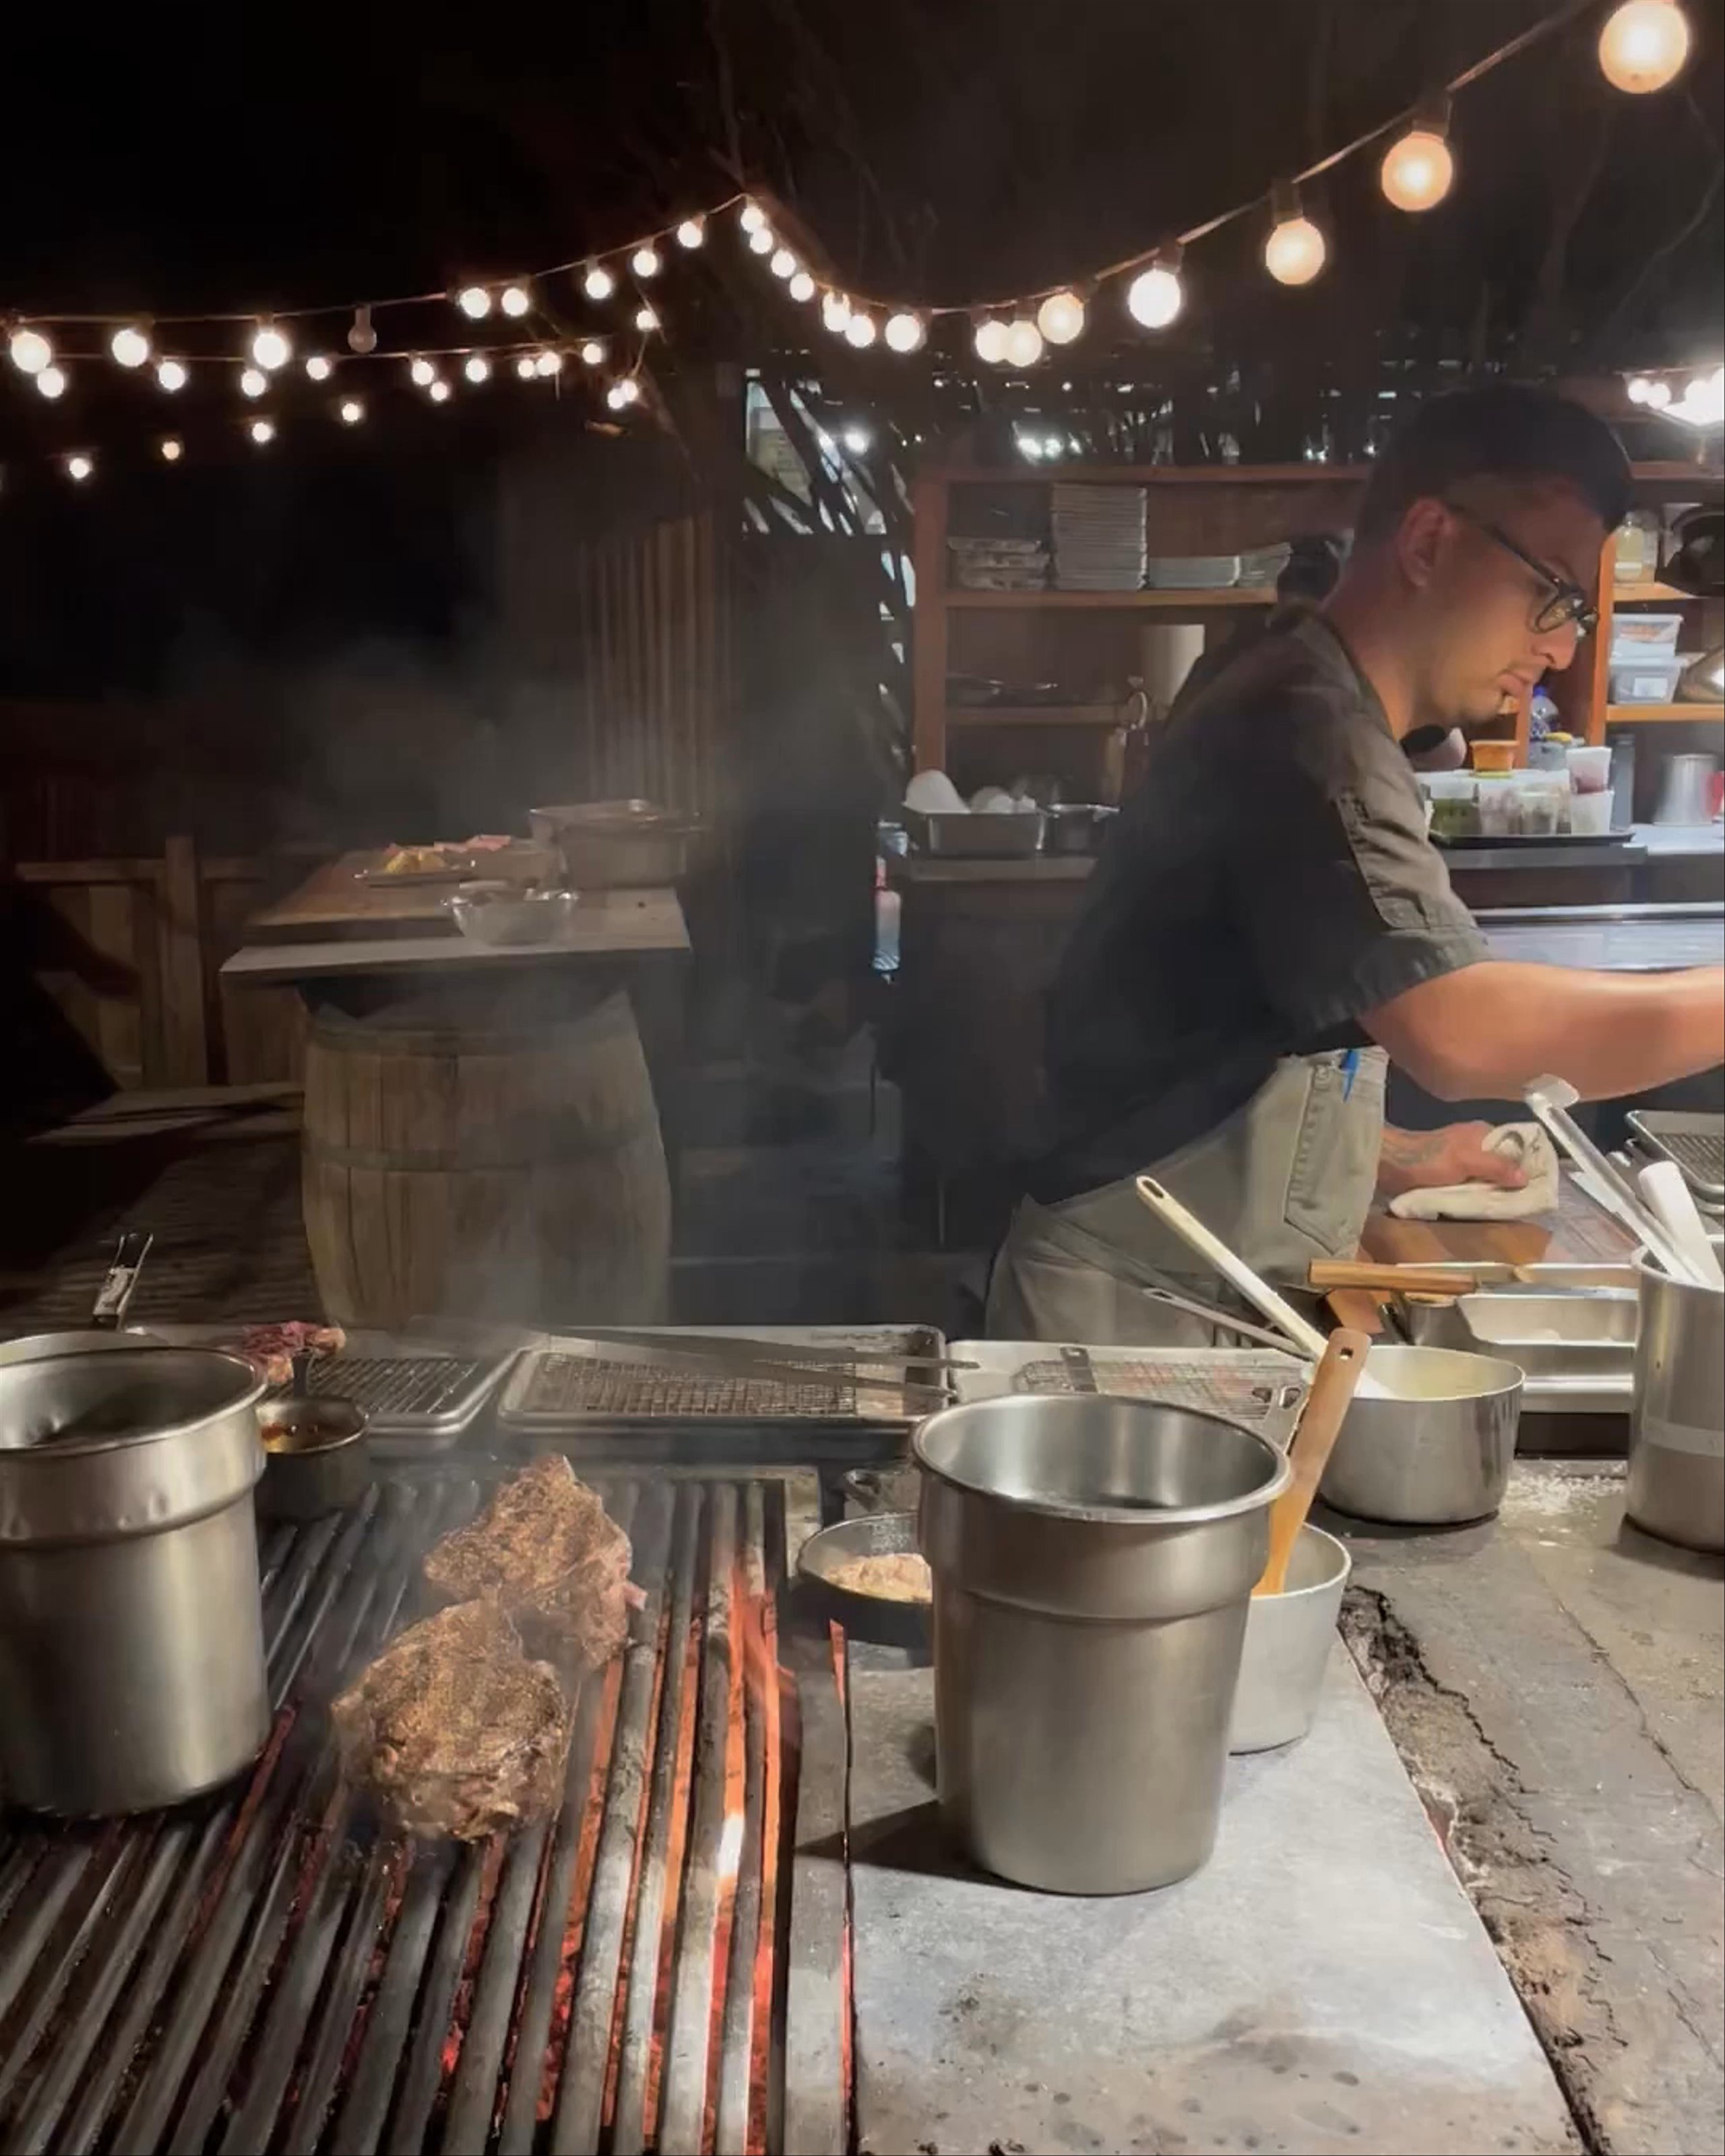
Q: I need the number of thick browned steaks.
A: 2